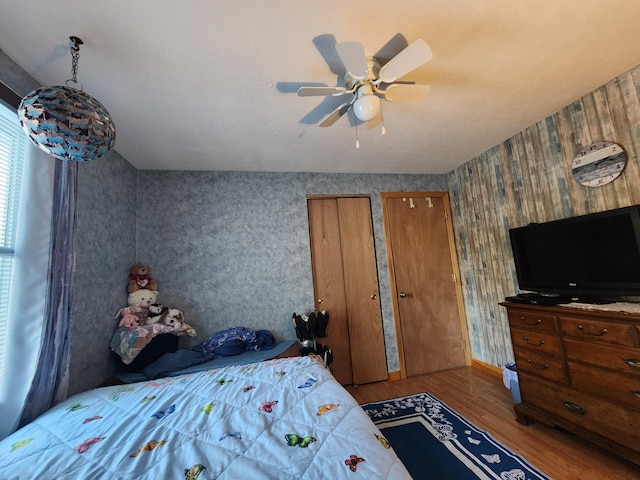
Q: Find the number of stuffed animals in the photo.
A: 5